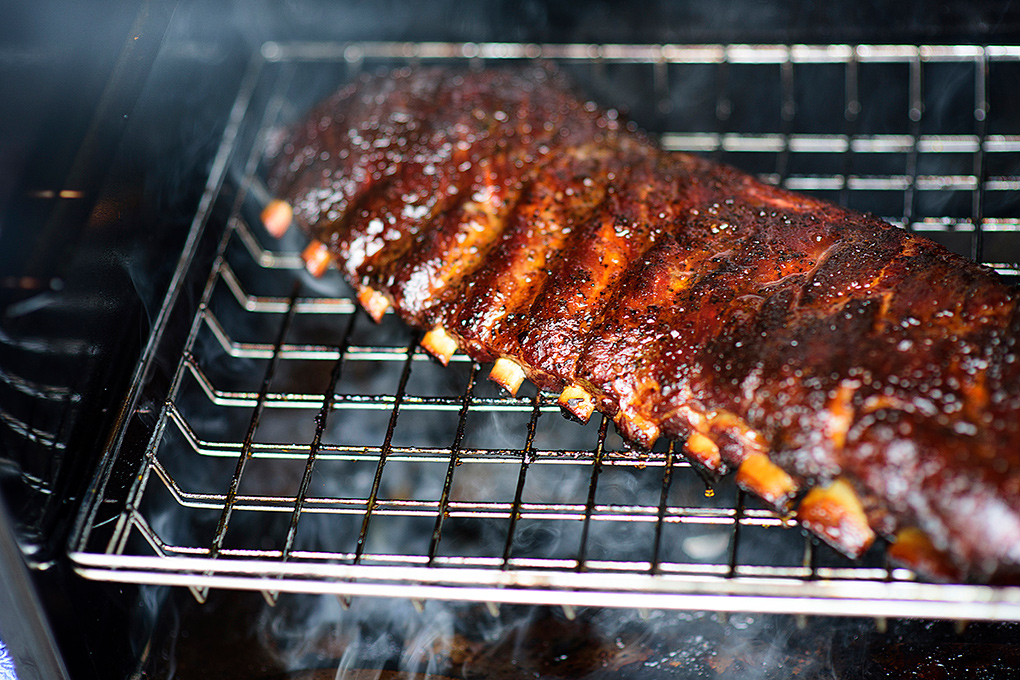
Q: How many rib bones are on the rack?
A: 11